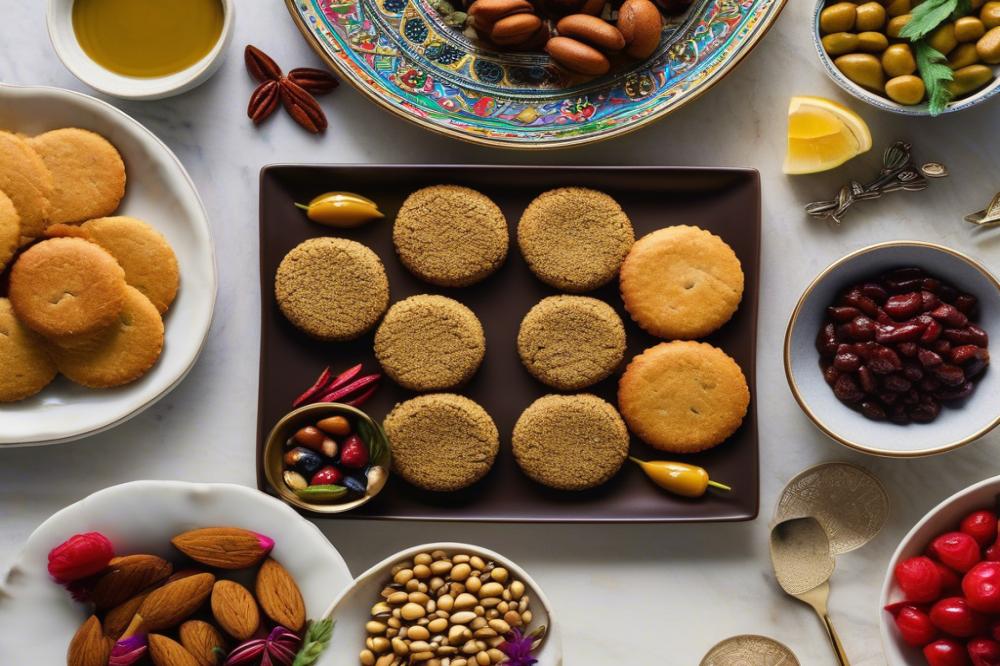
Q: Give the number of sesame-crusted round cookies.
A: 7